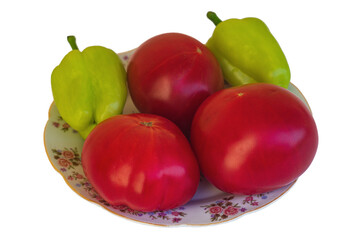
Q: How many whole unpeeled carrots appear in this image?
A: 0